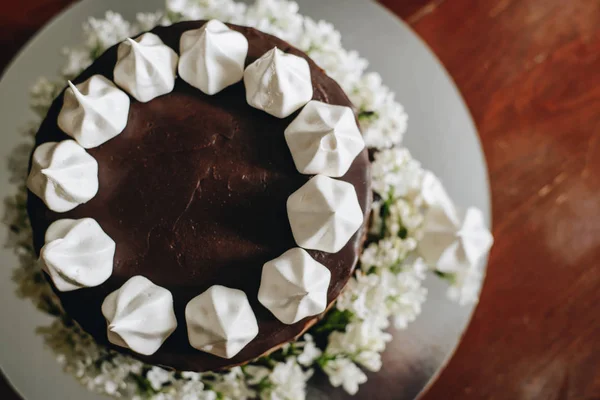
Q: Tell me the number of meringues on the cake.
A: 11